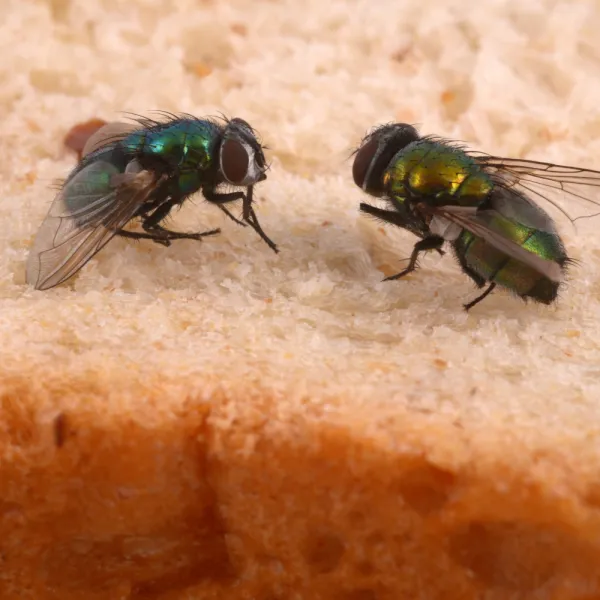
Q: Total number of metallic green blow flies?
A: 2